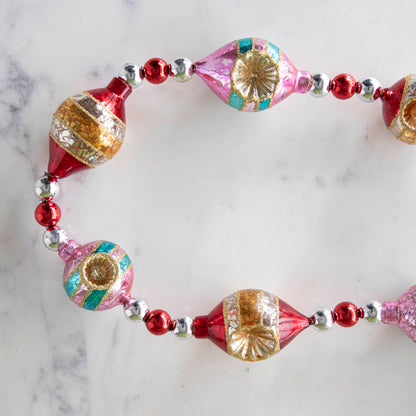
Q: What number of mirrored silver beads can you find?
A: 10